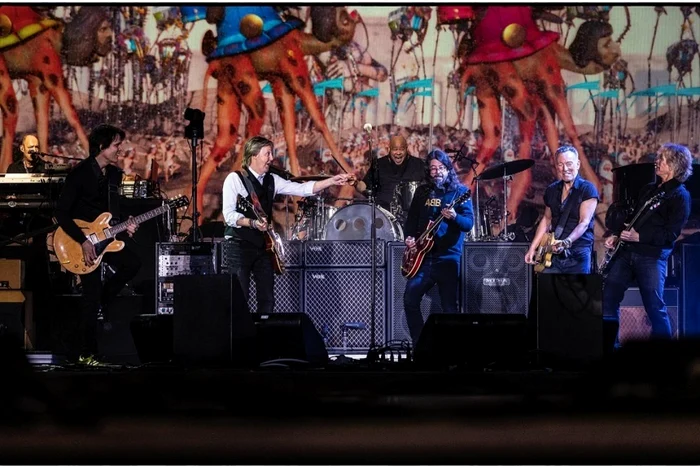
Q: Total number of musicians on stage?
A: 7